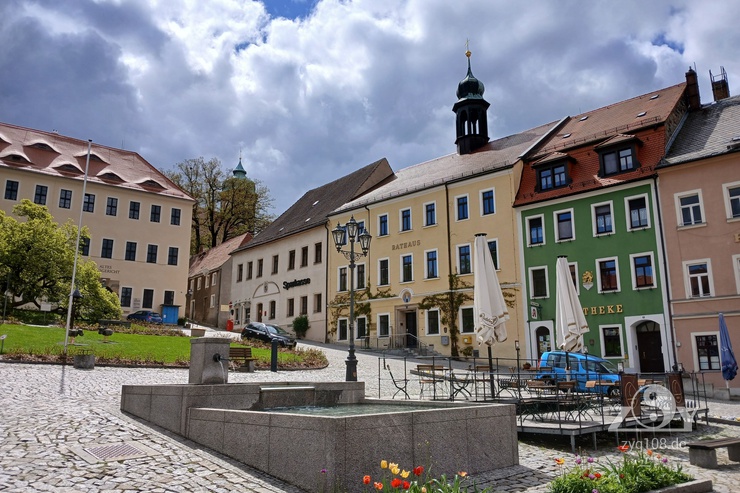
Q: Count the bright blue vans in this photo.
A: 1